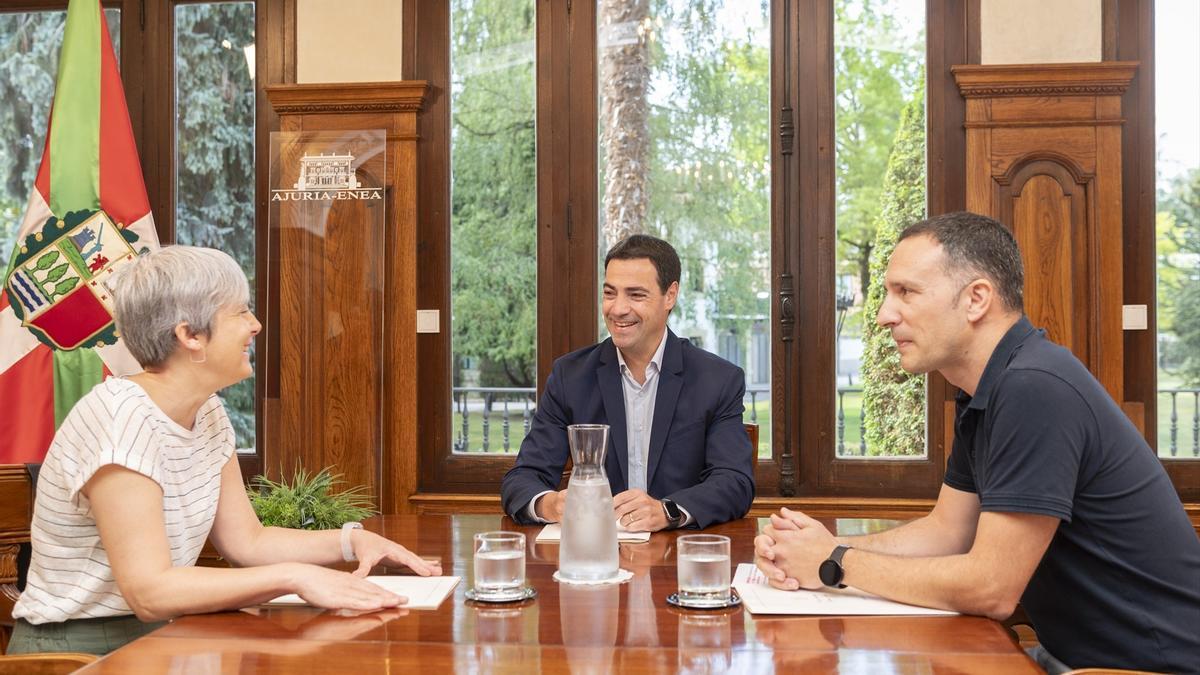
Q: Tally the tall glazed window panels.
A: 6